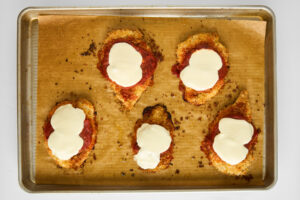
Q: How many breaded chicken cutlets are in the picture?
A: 5